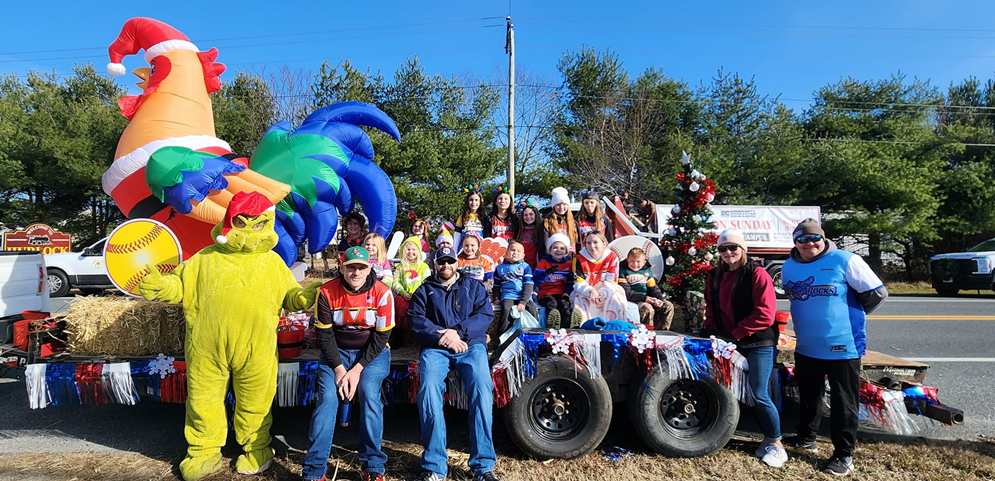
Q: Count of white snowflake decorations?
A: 4